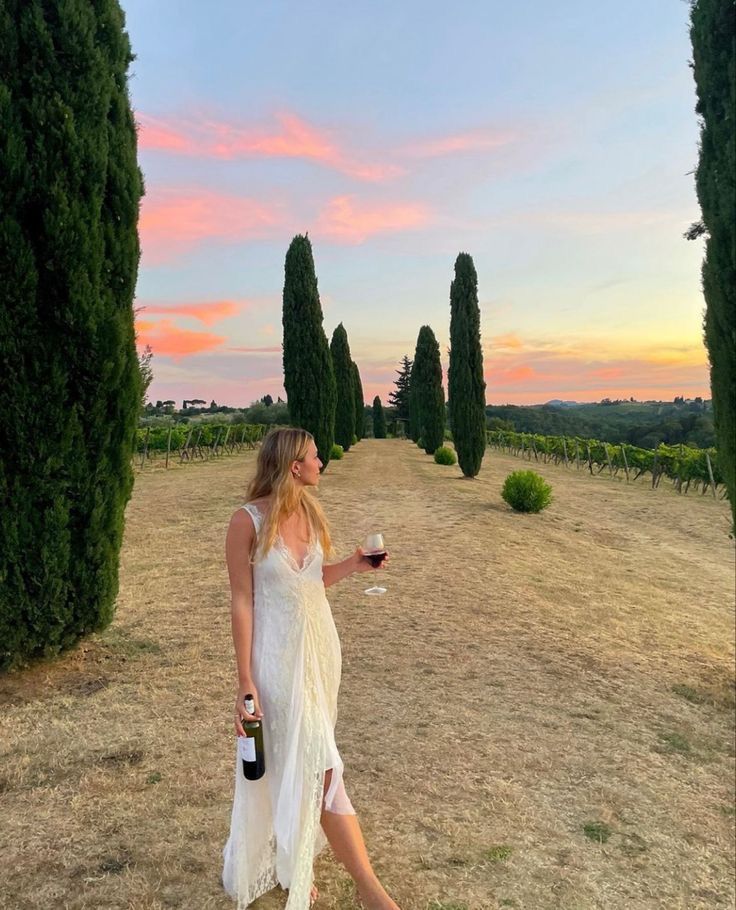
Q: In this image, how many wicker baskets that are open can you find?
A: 0